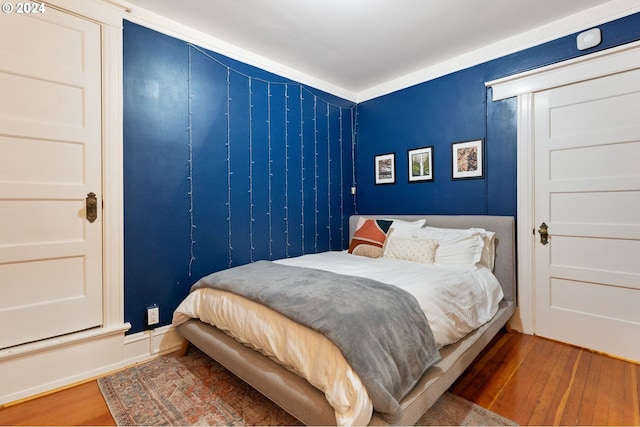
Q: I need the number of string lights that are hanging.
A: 10